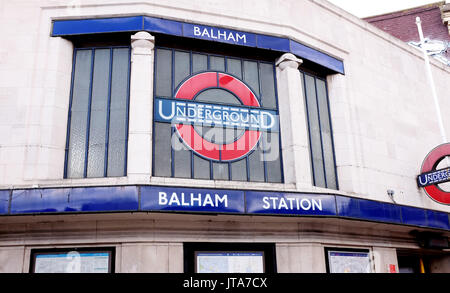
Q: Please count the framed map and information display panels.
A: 3